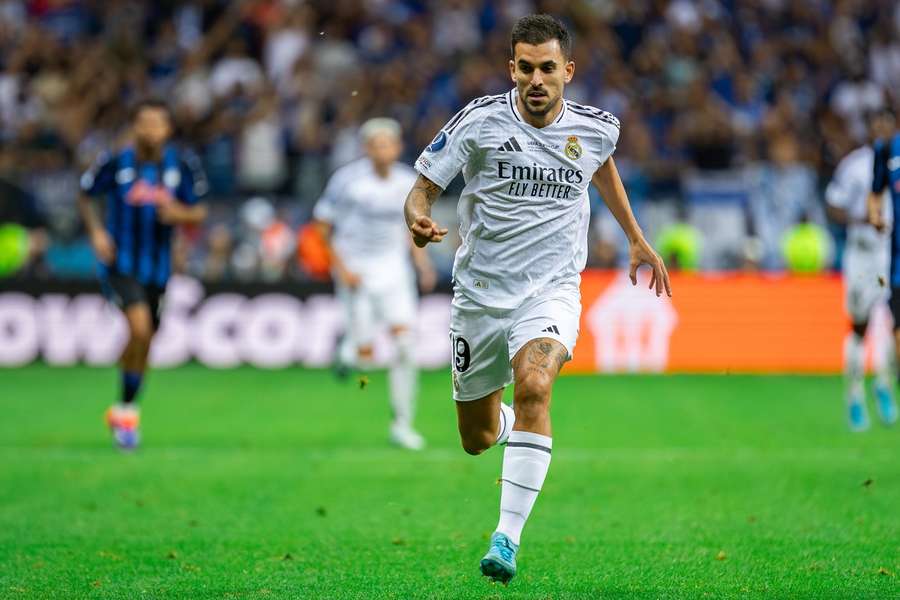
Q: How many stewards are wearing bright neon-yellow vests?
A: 3